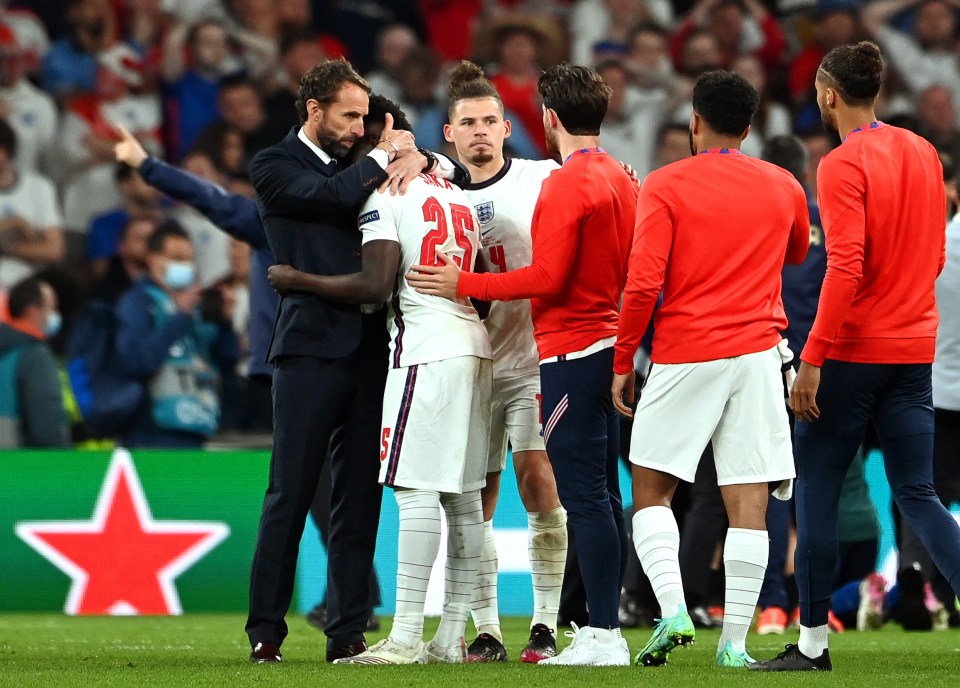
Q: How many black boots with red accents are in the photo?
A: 2